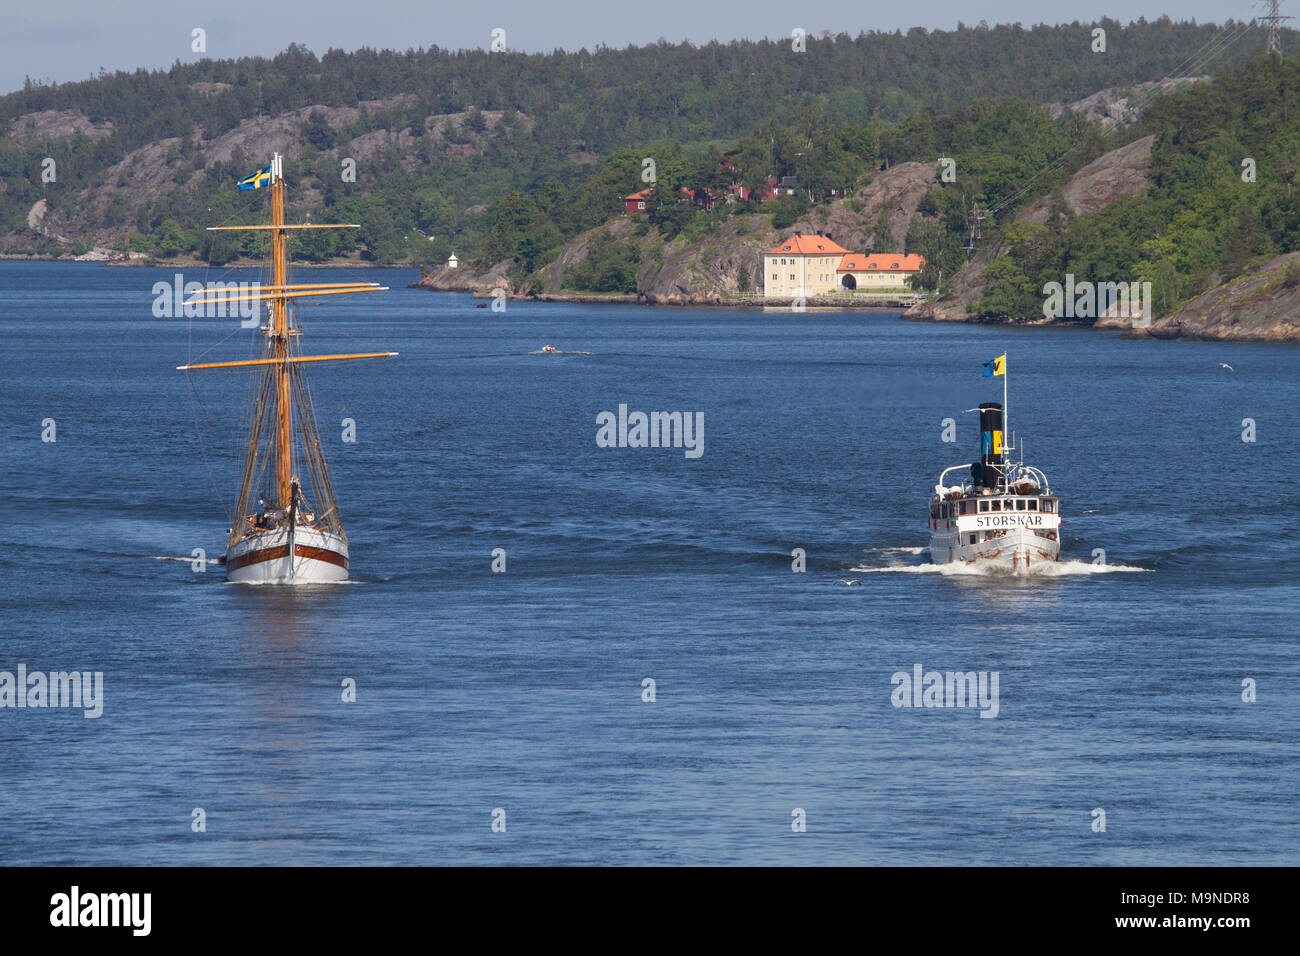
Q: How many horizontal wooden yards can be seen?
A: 4